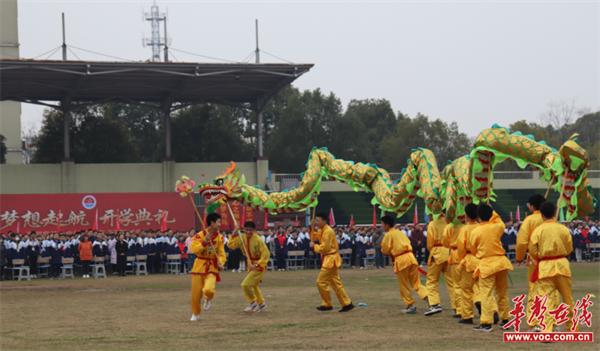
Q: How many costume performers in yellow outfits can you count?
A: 10